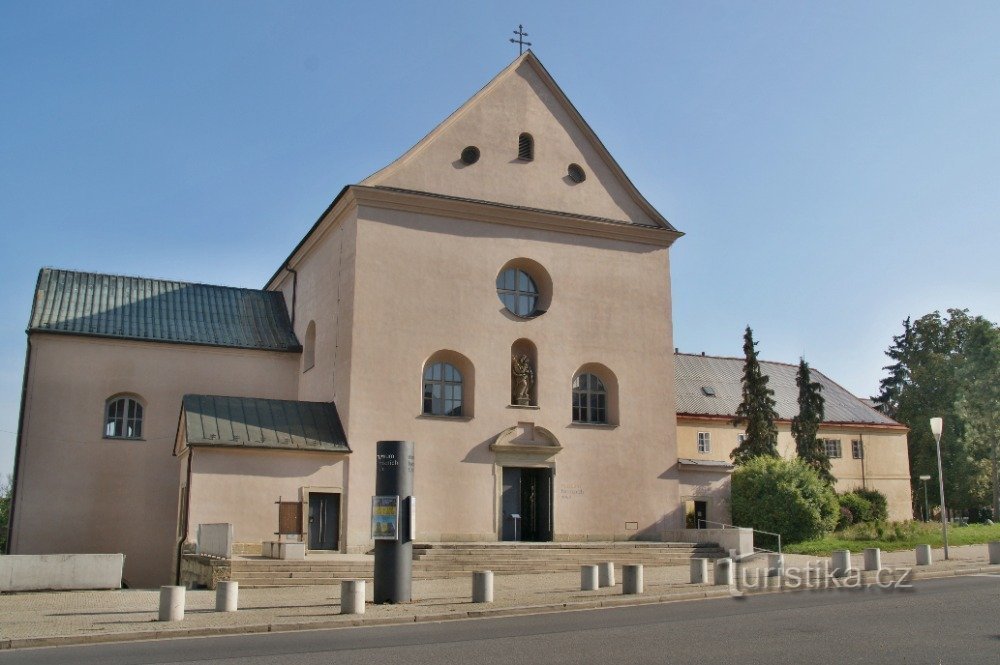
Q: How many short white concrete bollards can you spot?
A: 14